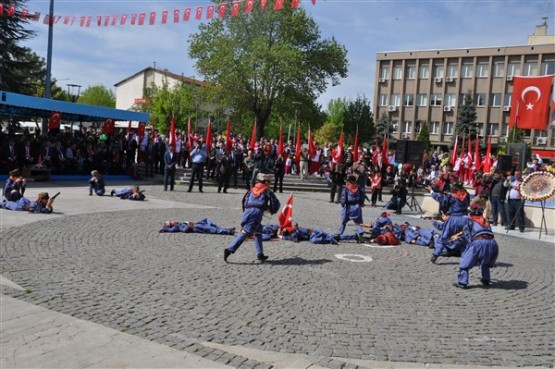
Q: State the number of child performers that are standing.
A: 4